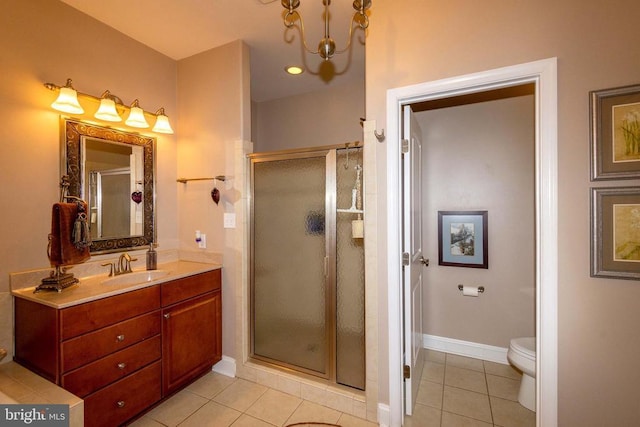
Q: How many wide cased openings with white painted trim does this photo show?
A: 1